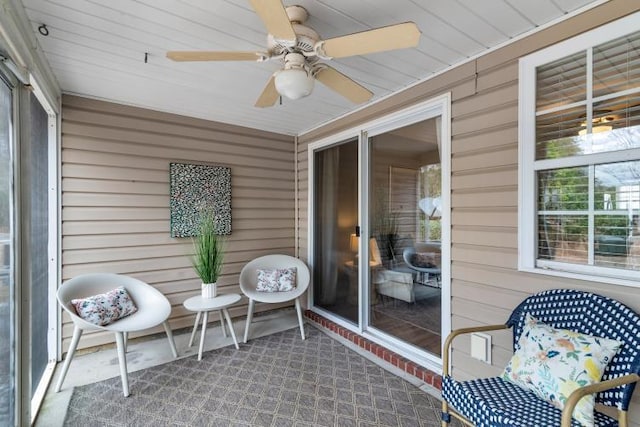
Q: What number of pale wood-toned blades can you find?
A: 5